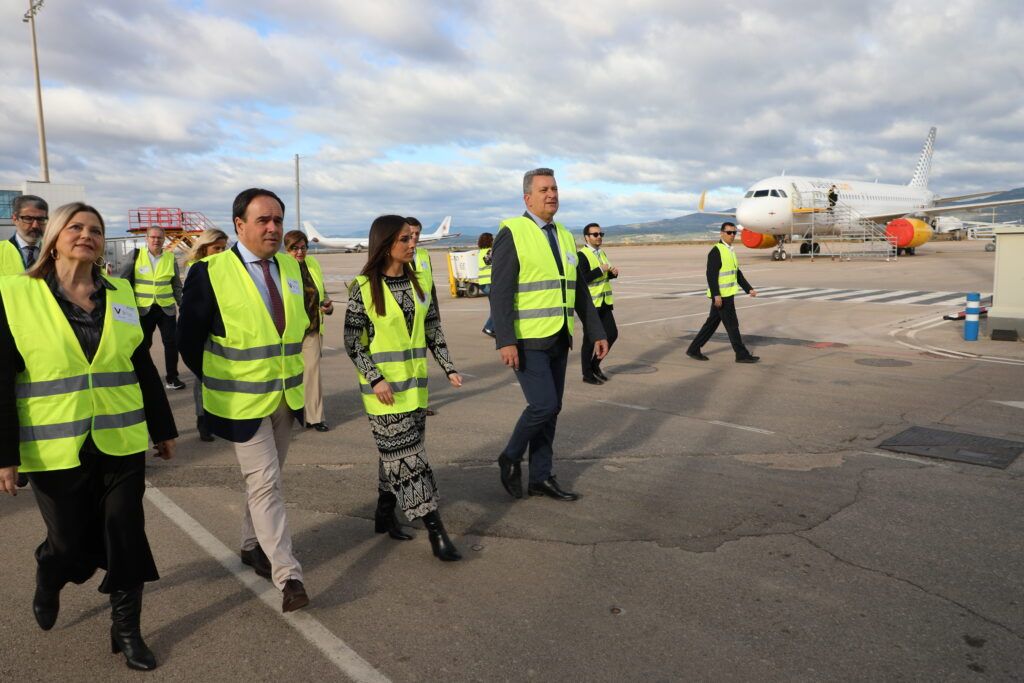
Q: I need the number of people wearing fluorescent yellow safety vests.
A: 12